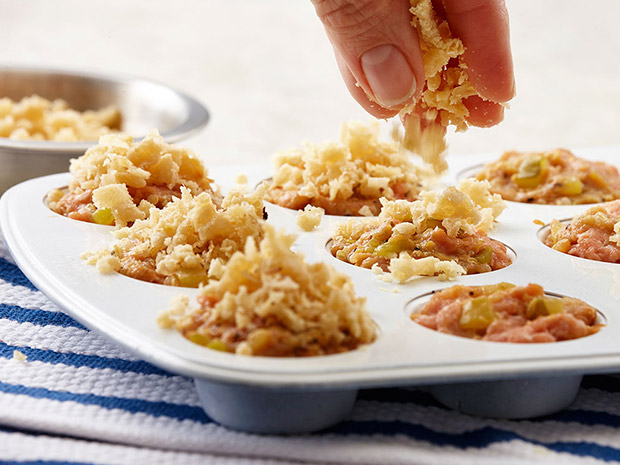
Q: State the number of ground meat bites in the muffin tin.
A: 8